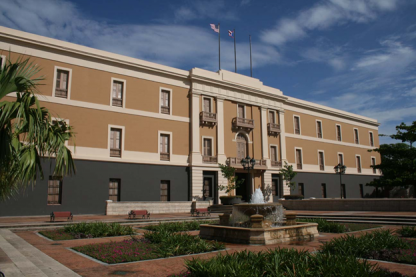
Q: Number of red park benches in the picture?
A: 3